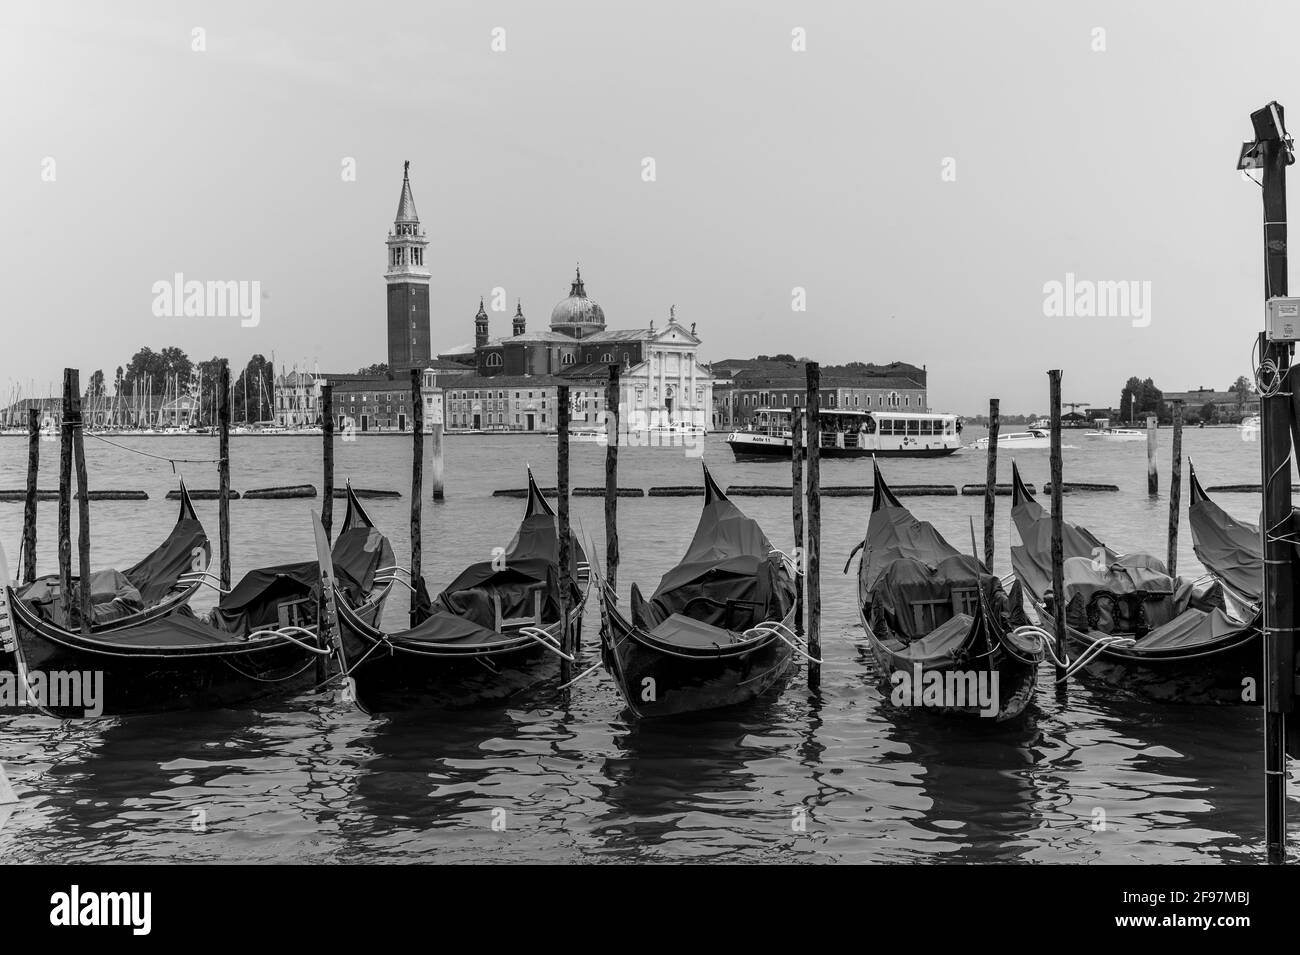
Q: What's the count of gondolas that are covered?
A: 7